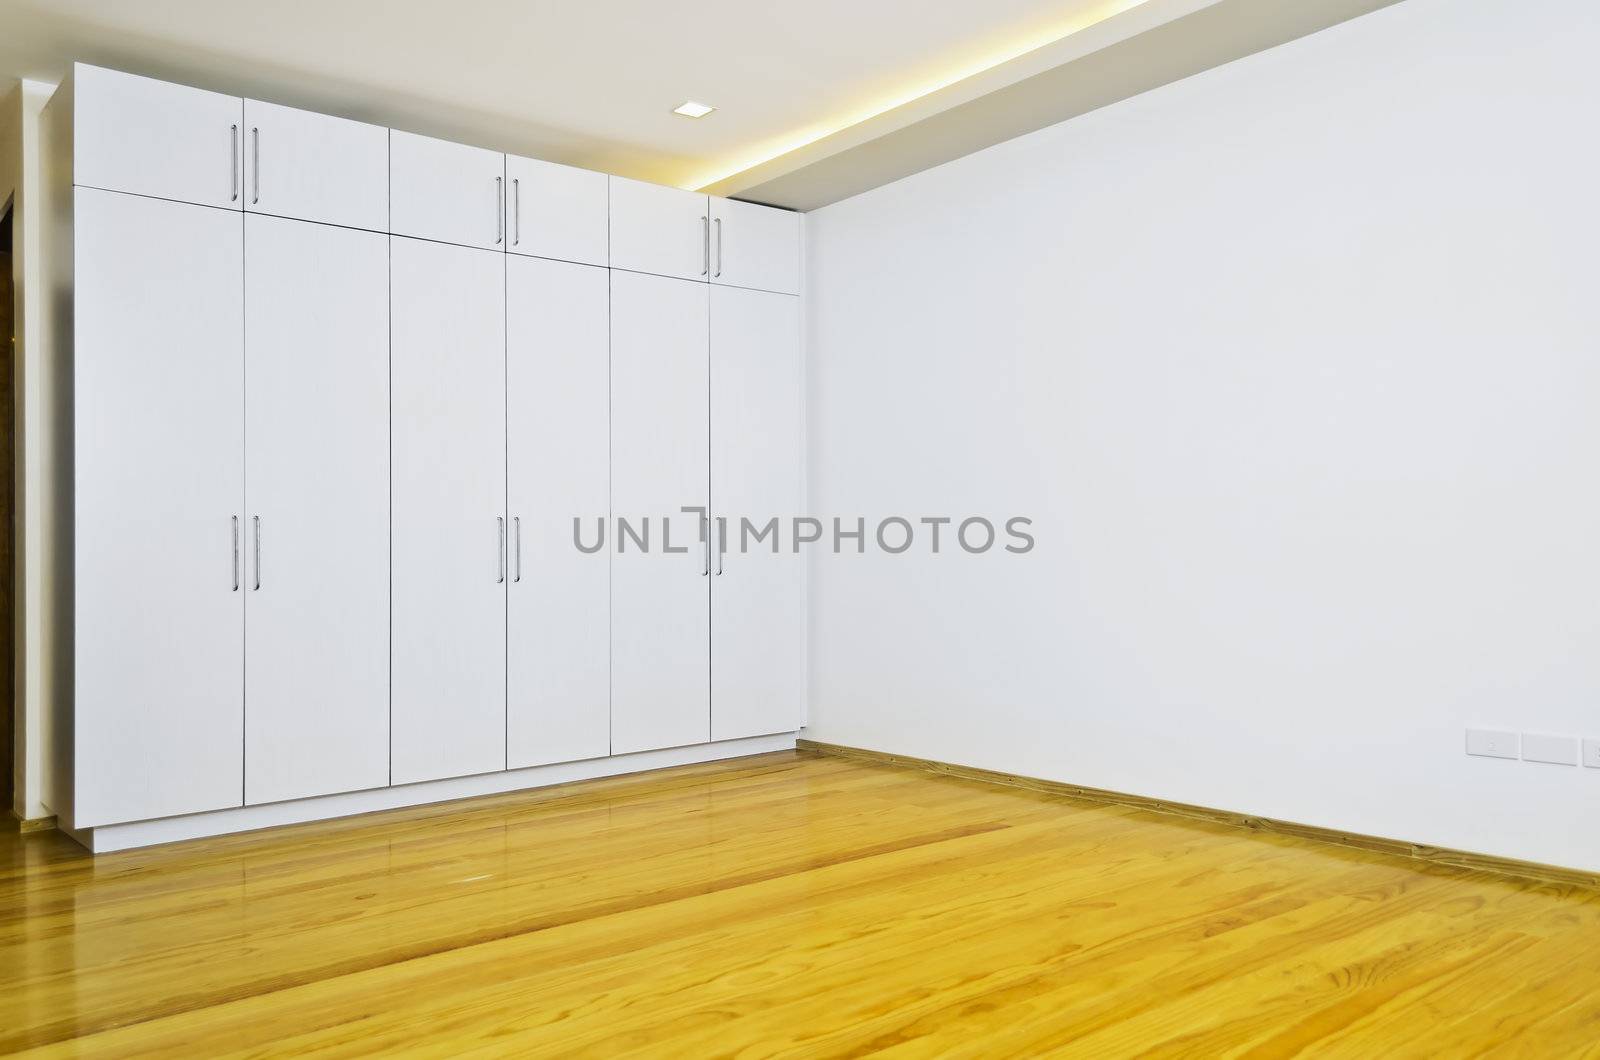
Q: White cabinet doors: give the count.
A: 12